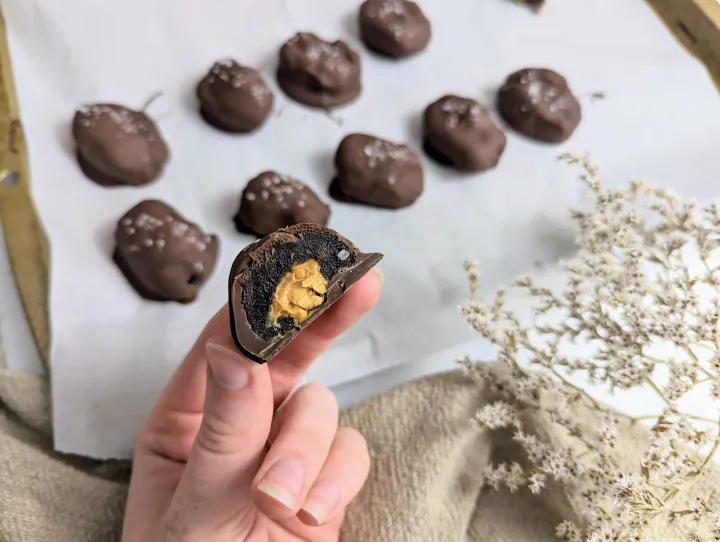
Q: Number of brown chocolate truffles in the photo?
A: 10